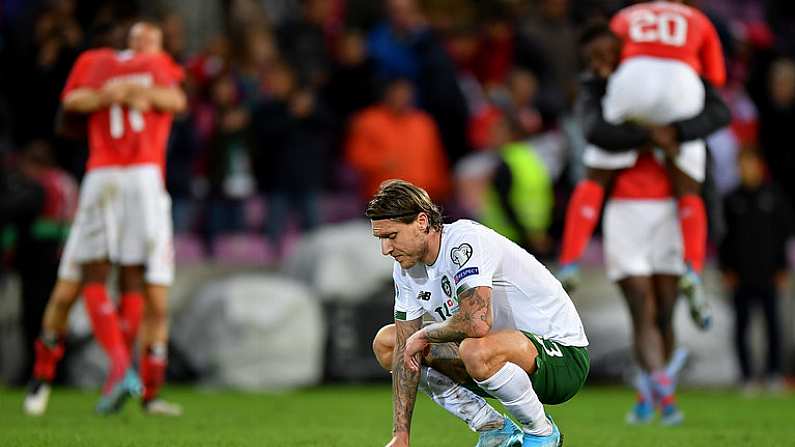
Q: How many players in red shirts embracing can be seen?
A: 4